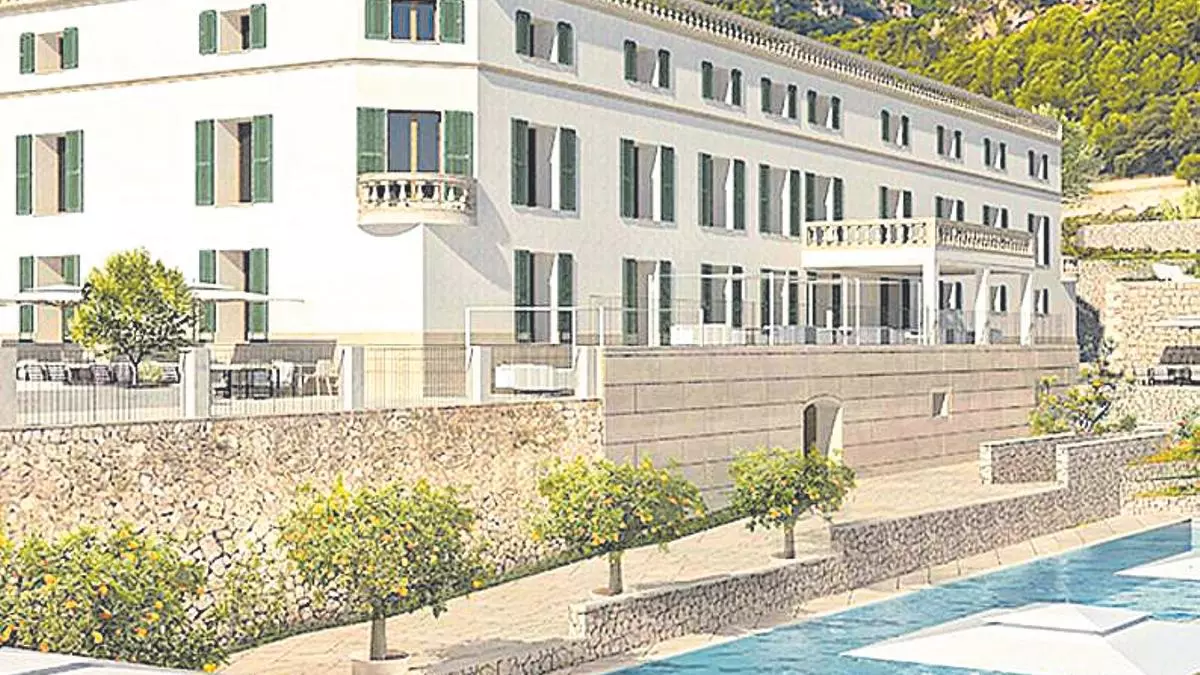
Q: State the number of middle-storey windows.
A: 12